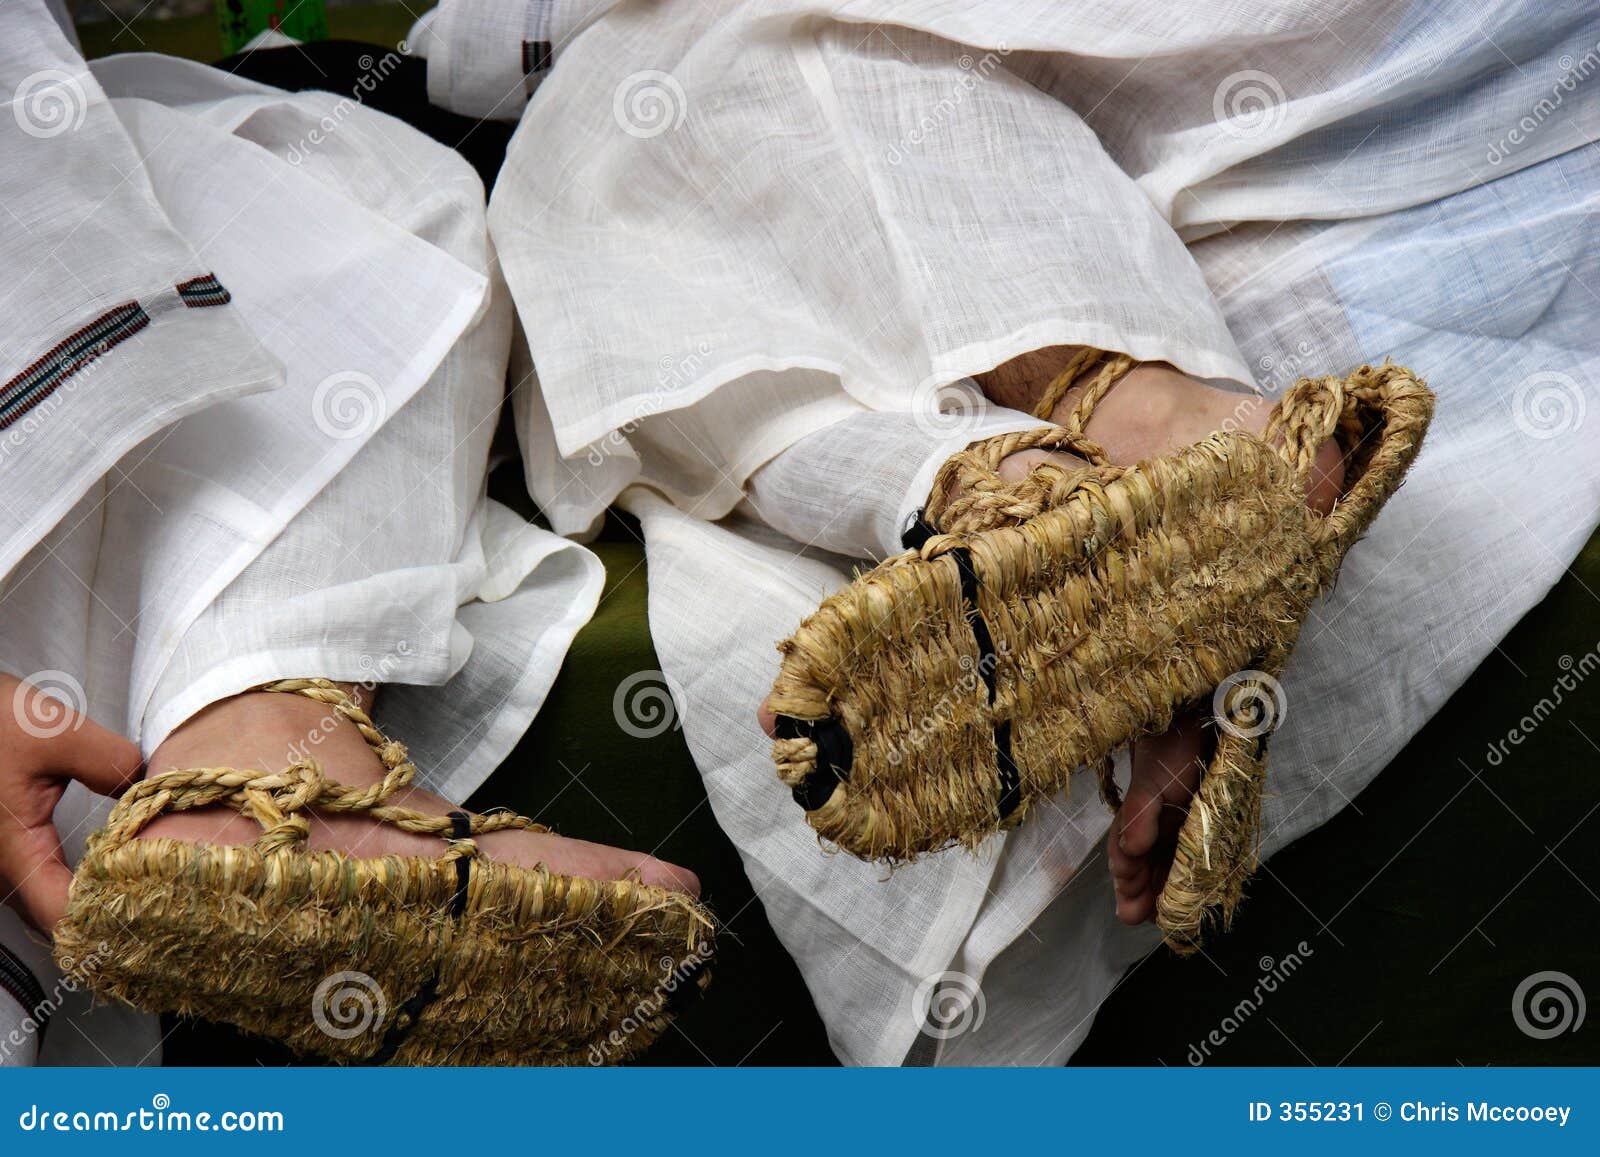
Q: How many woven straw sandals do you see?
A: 3